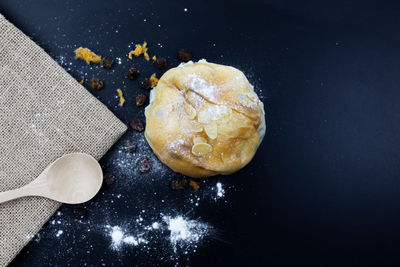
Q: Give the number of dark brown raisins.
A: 13